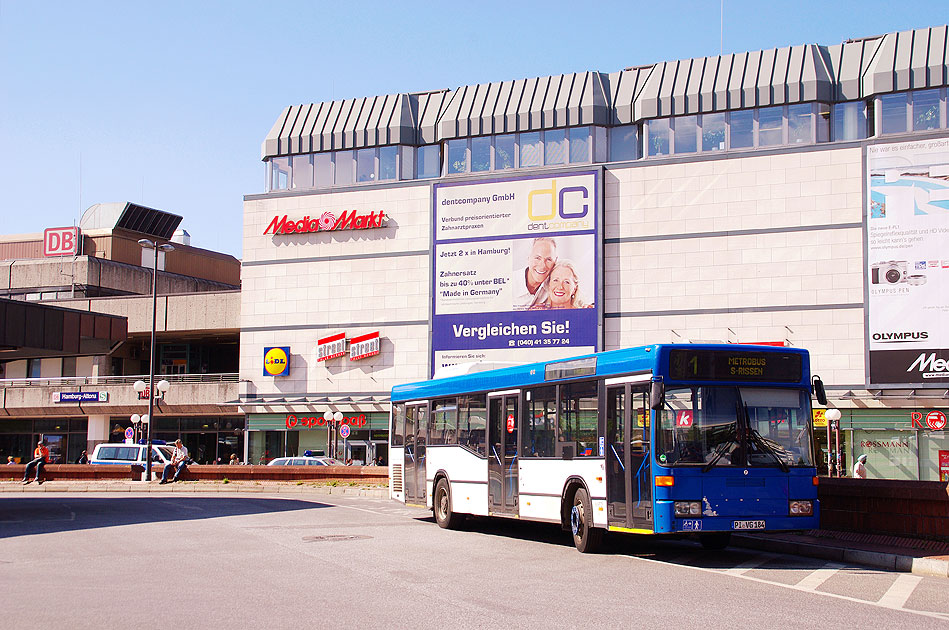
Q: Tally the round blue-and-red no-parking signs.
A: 2